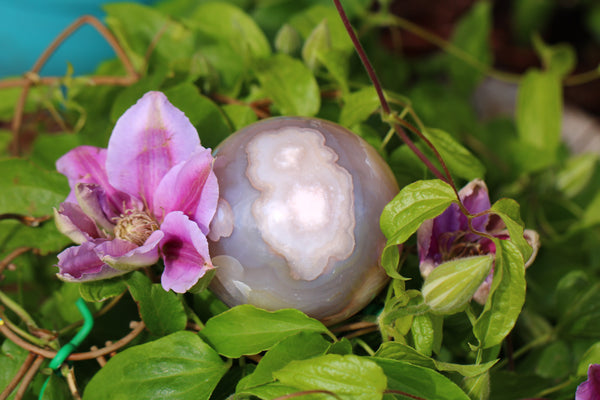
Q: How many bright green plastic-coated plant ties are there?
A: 1